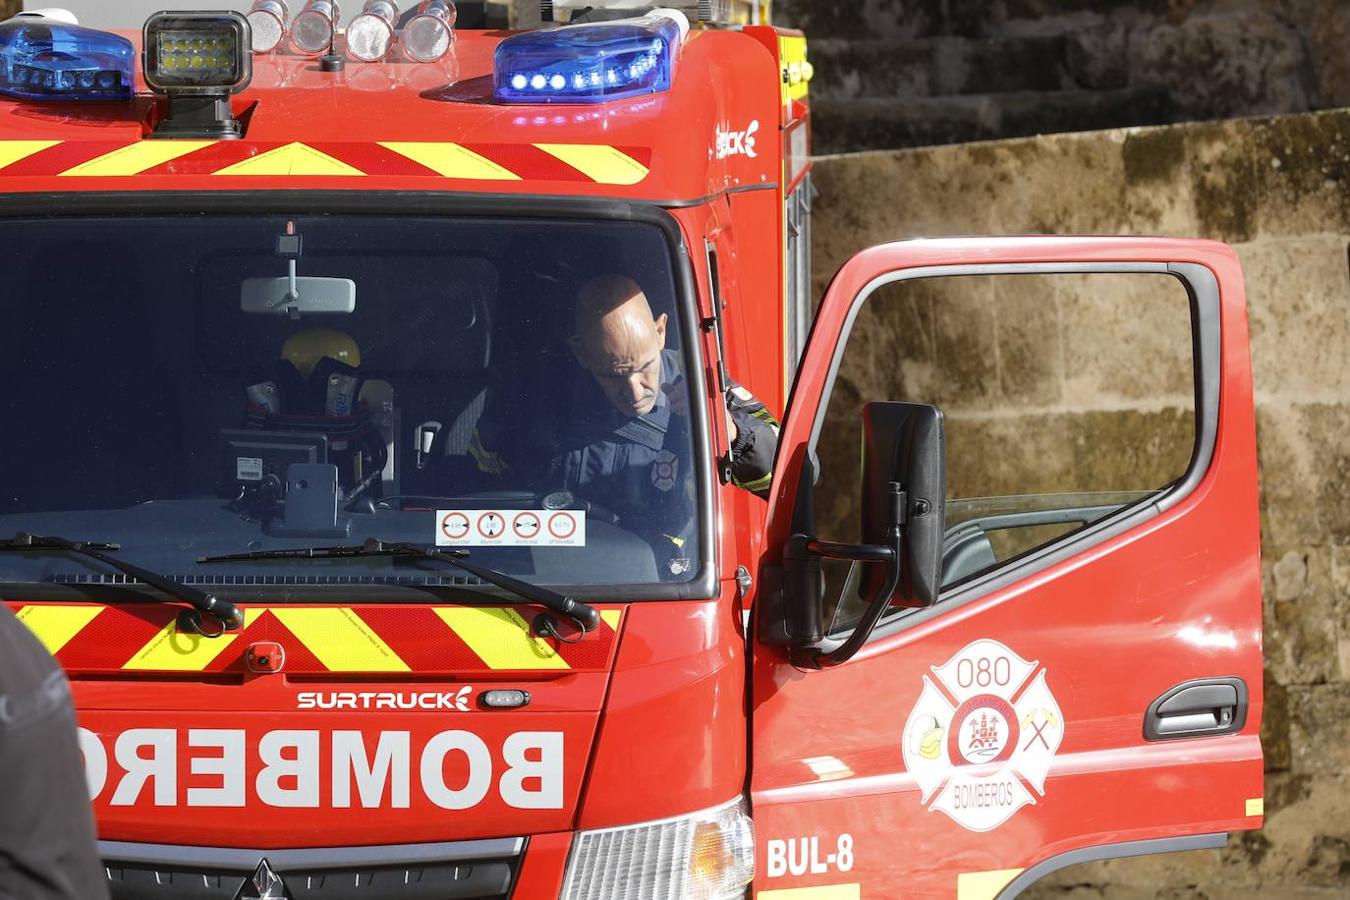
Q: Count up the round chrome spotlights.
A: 4